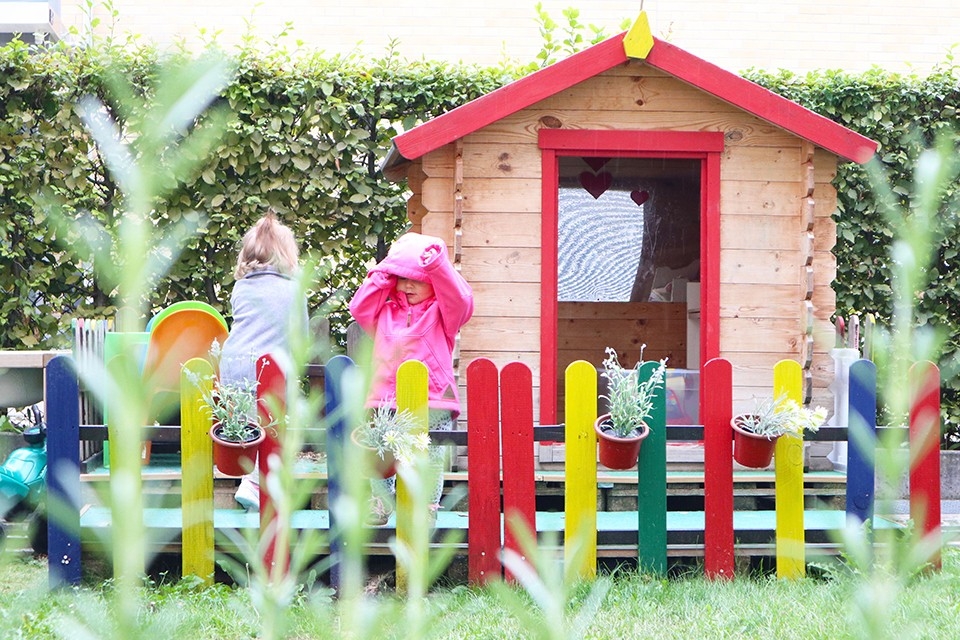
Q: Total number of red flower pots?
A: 4